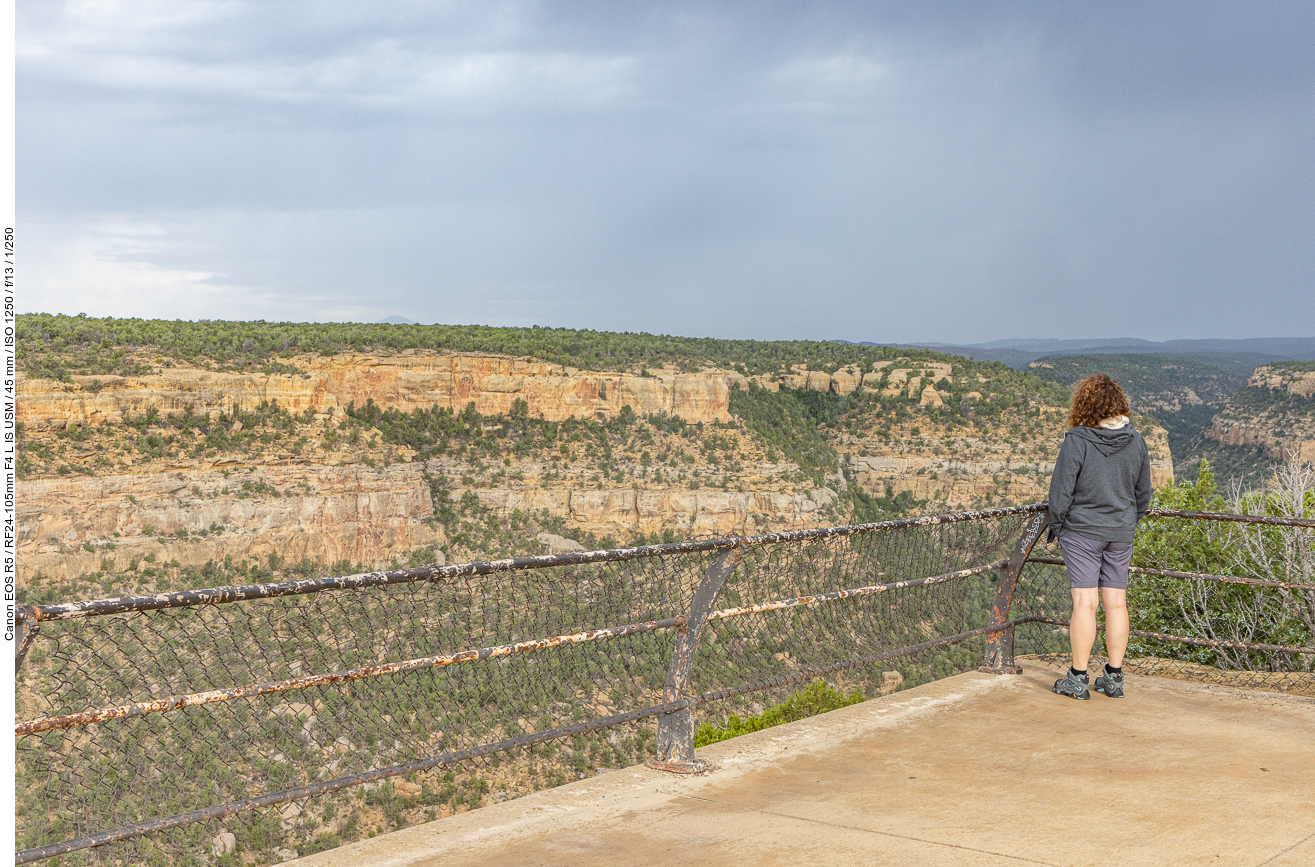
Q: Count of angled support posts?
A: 3